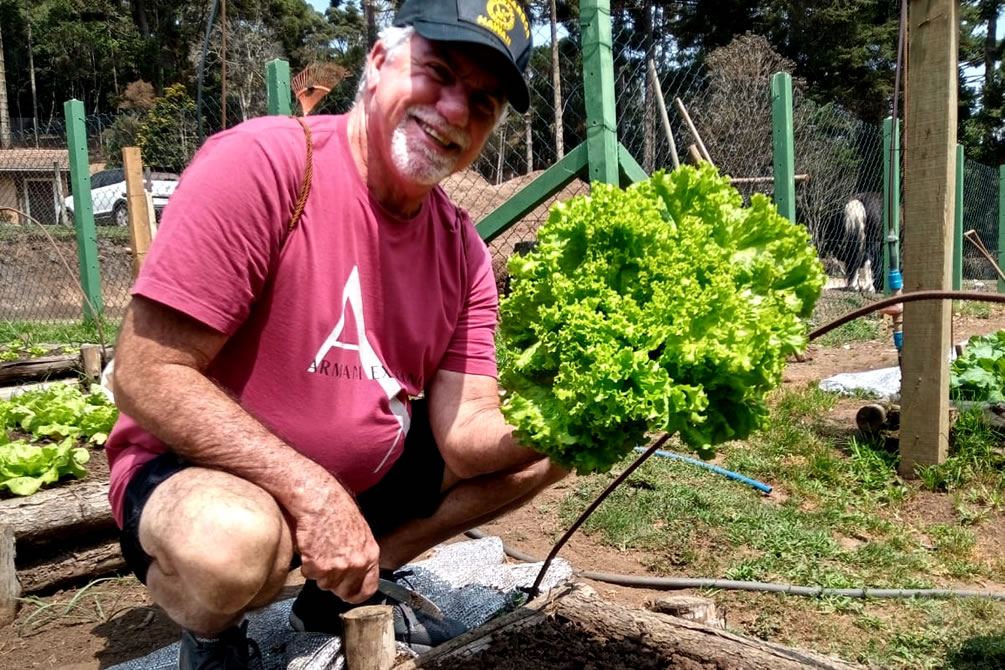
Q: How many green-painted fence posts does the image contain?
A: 7